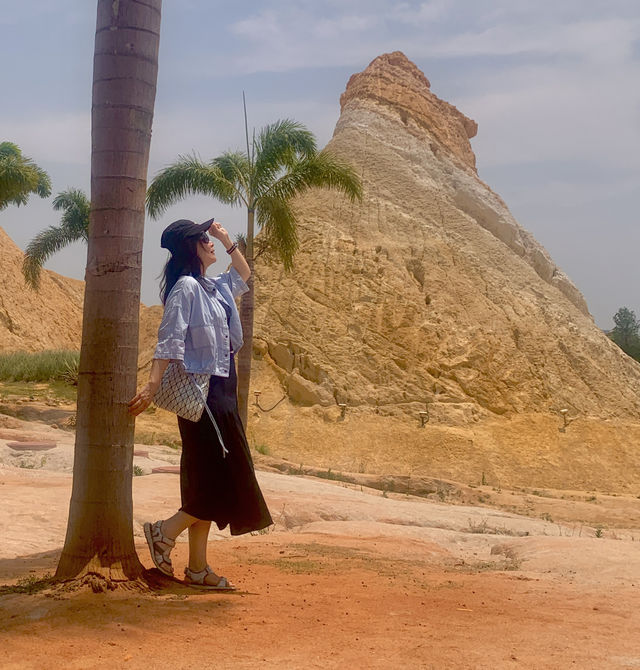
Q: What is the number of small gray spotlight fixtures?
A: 4